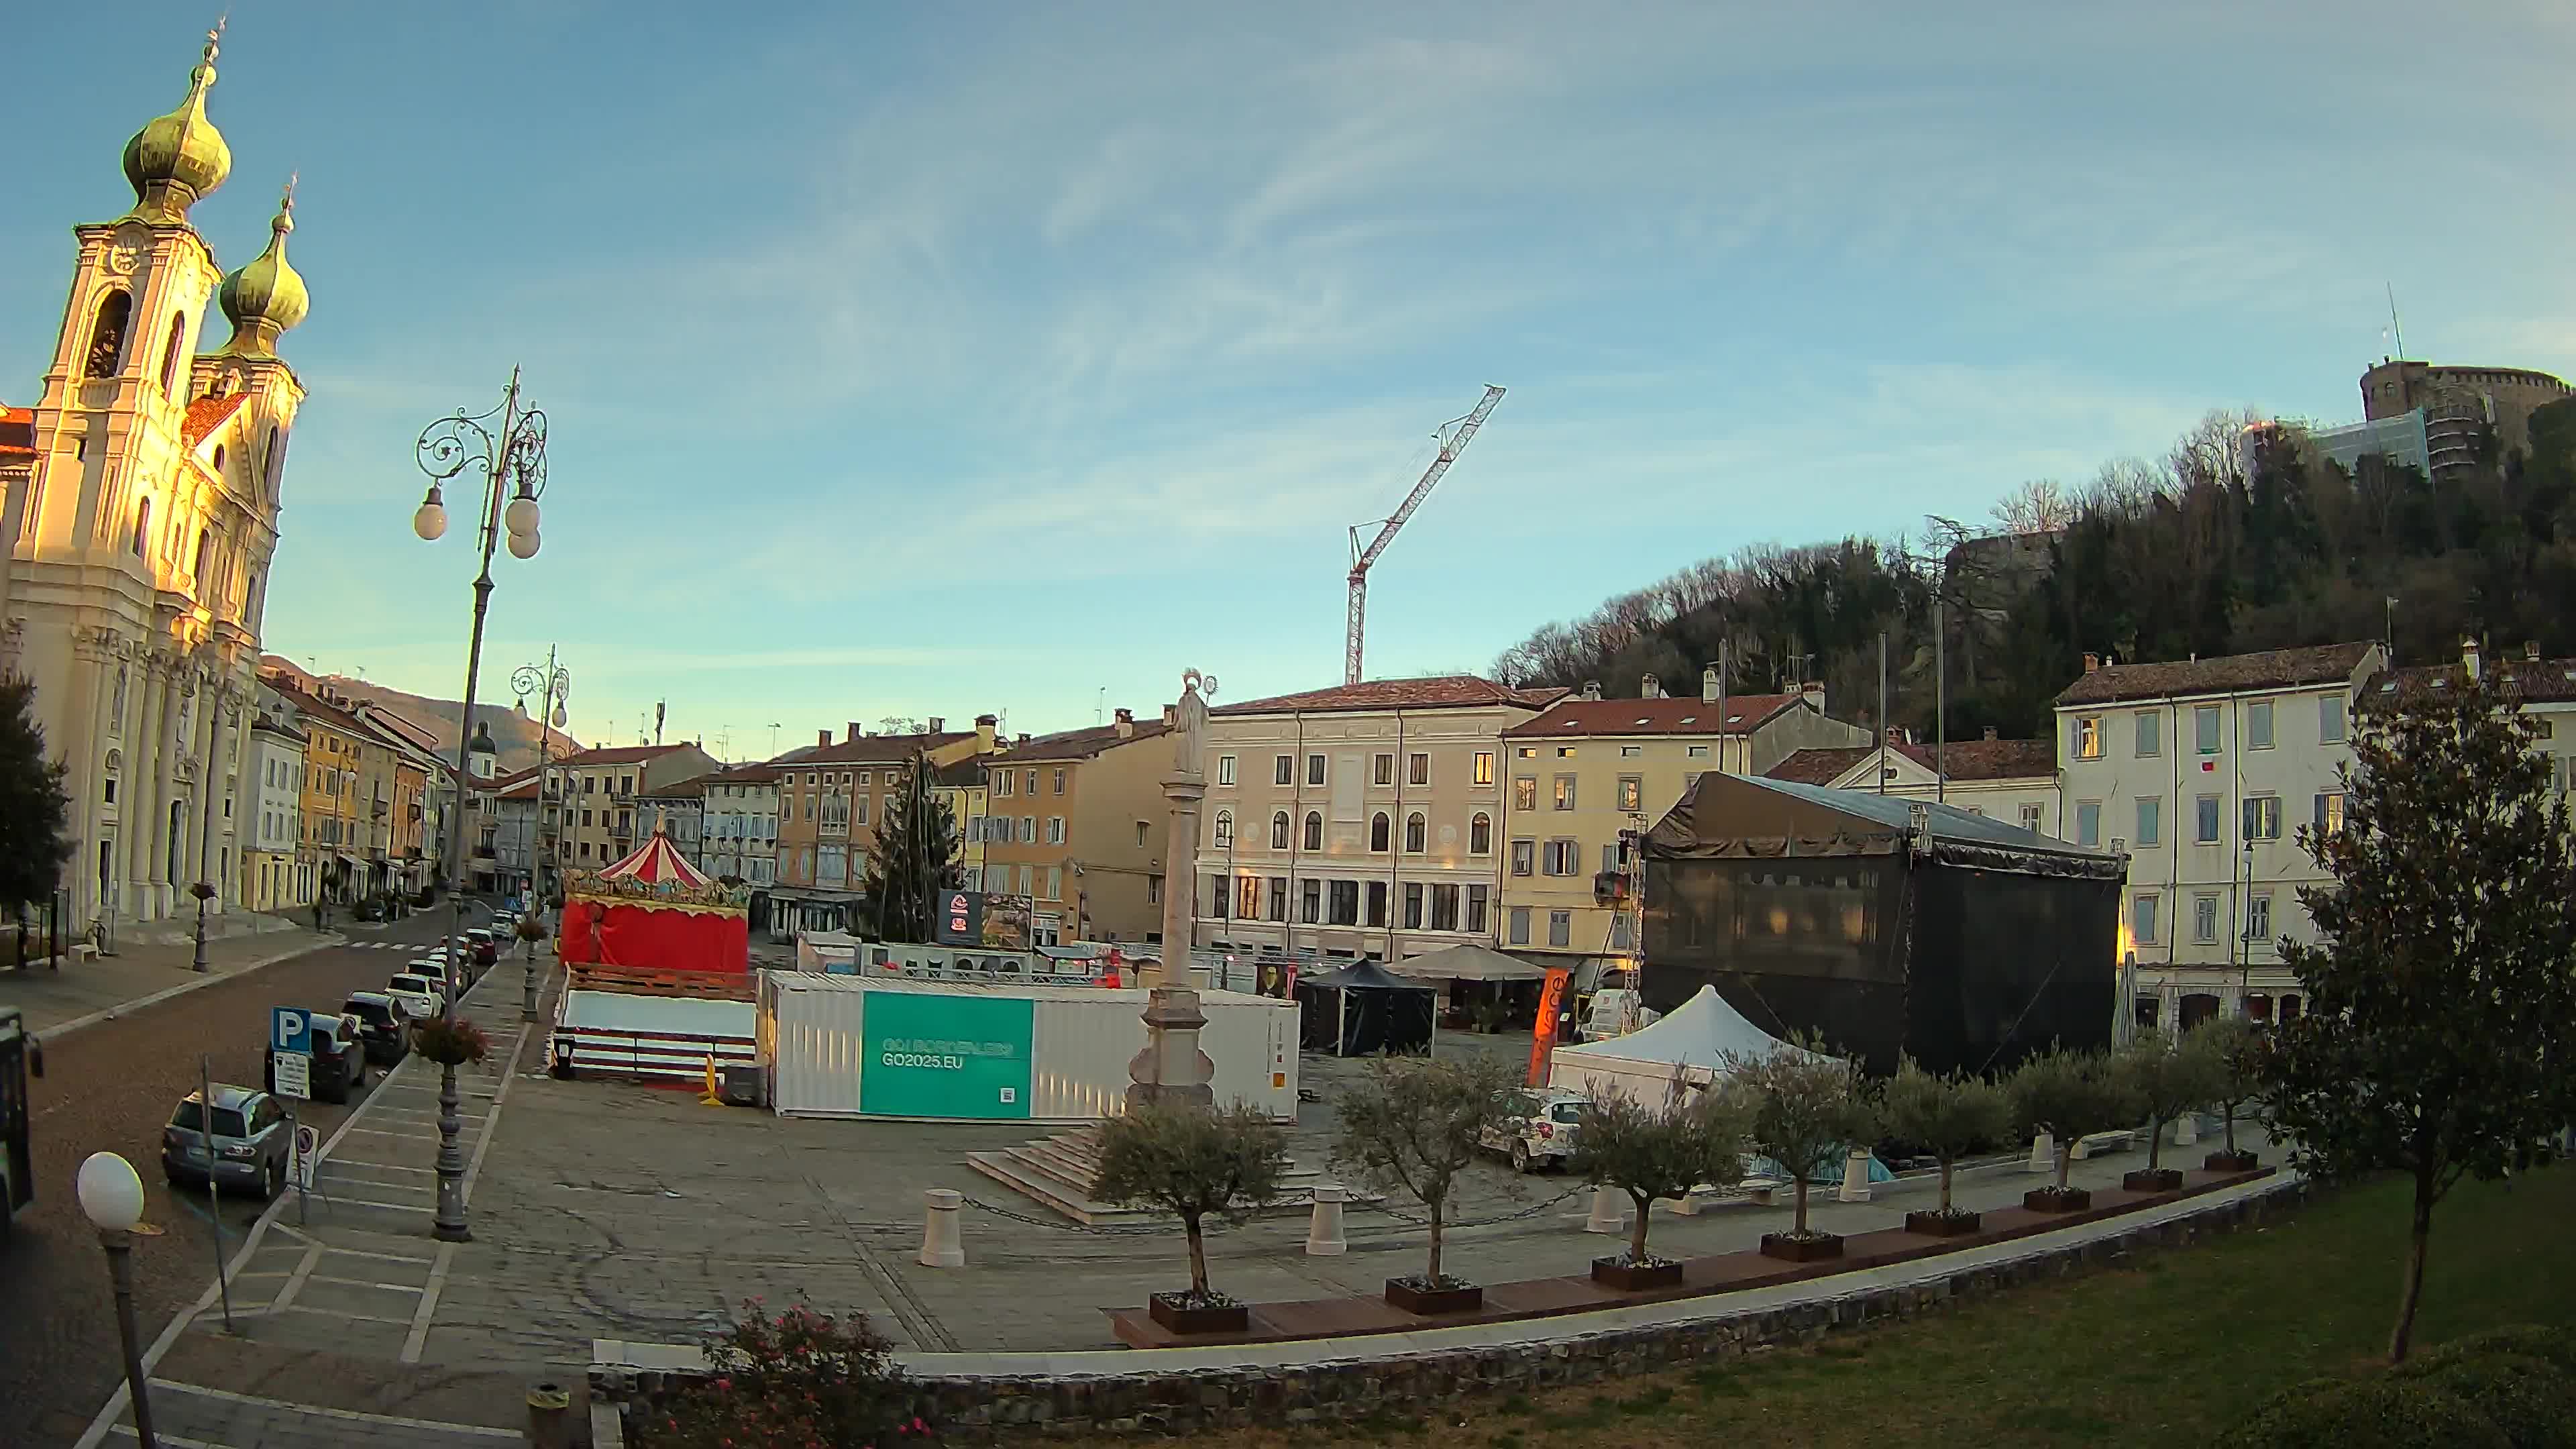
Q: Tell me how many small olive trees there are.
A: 8